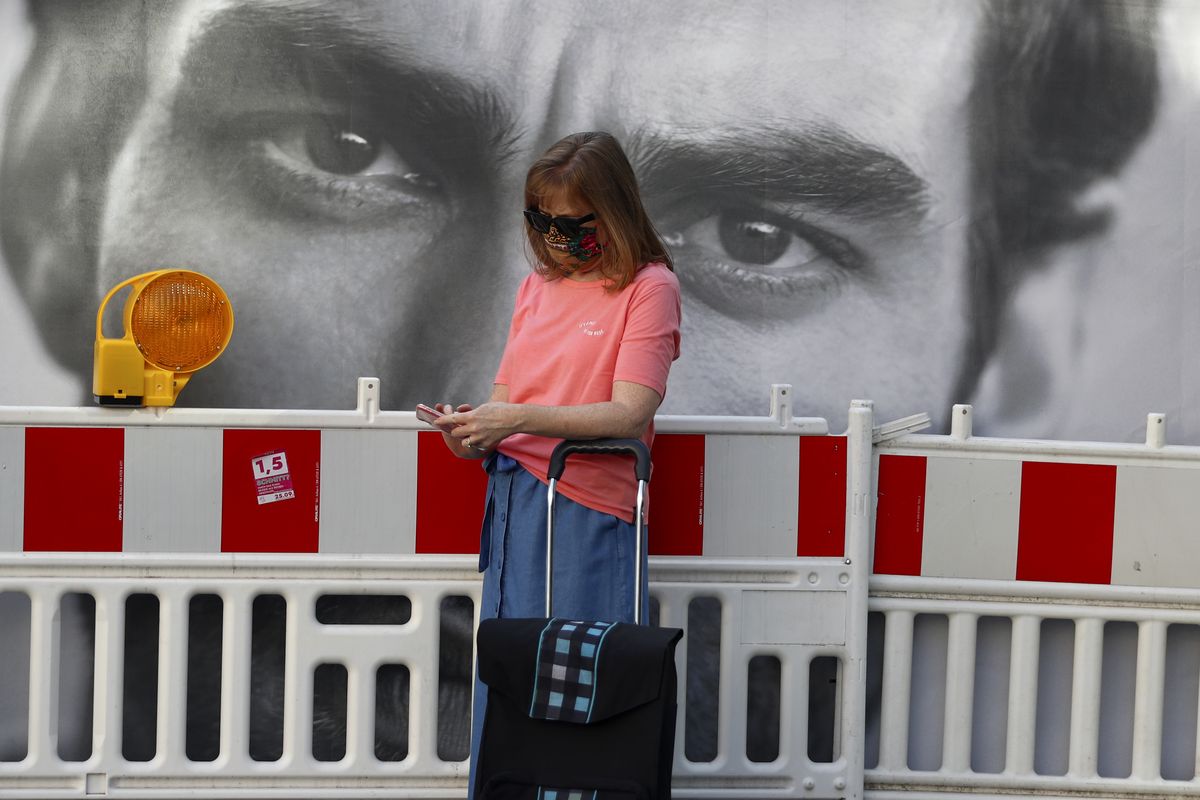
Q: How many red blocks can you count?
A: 7